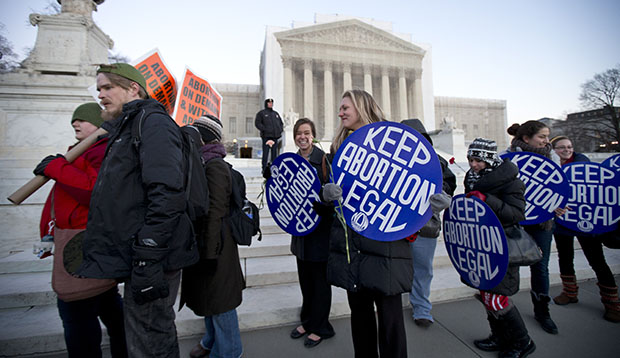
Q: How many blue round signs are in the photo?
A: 6